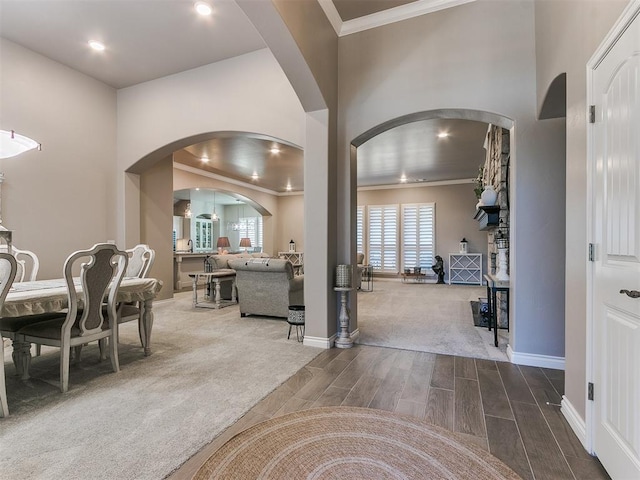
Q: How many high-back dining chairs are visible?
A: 4